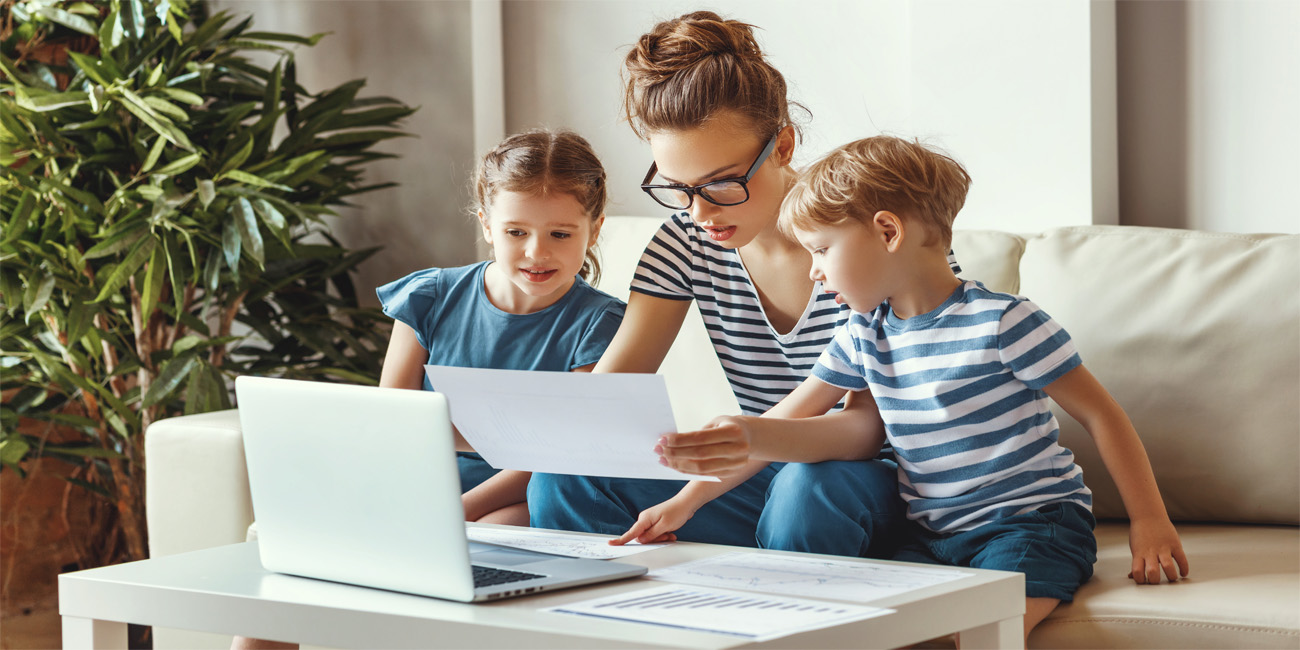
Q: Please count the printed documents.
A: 4